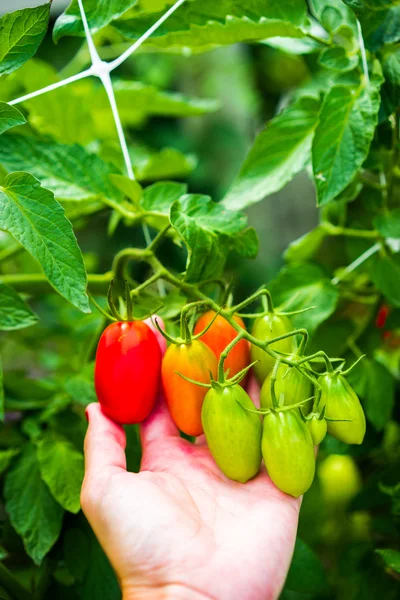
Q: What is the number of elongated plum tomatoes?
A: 9